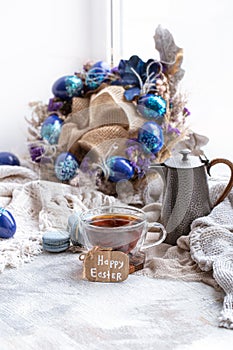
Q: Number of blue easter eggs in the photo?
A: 9